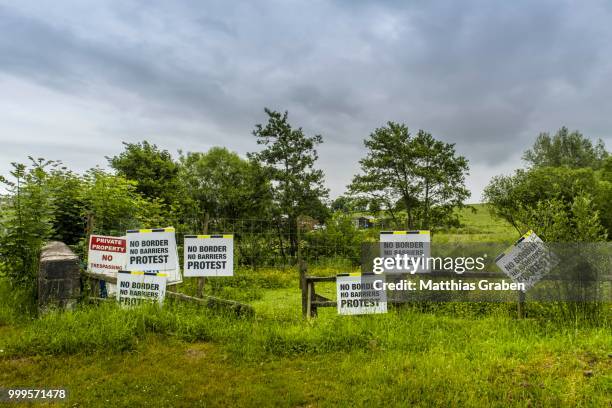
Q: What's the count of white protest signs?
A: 6